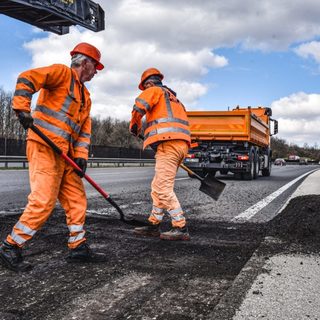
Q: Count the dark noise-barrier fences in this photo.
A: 1